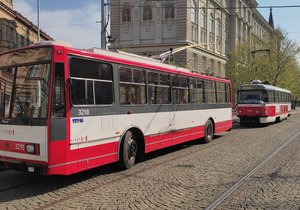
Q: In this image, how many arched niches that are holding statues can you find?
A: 3